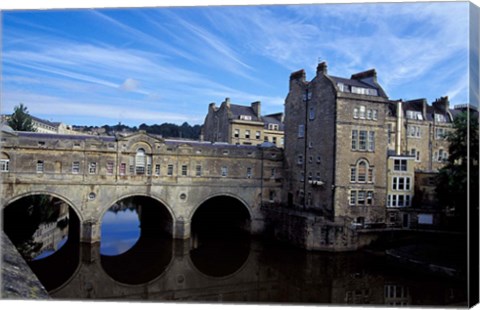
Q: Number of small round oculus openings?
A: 2